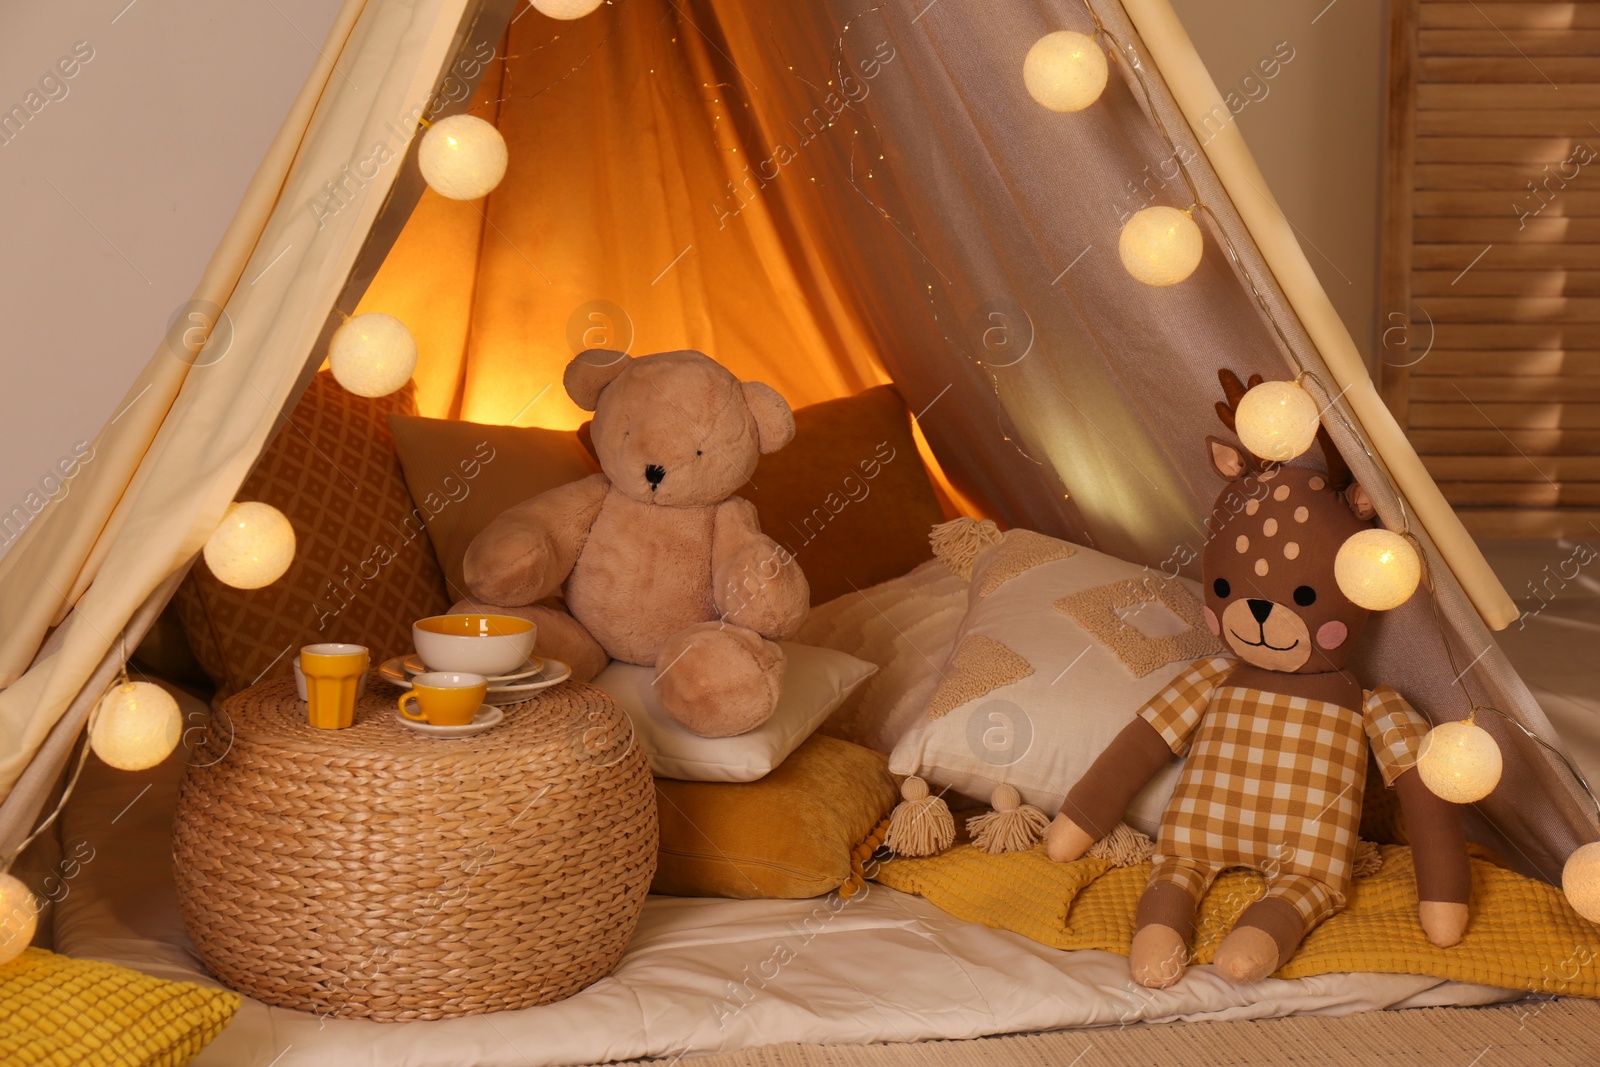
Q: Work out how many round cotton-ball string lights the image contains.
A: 12